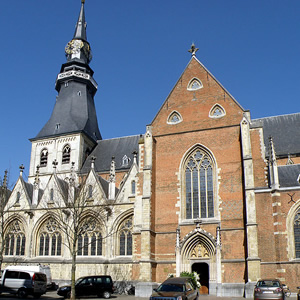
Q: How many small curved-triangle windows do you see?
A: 3